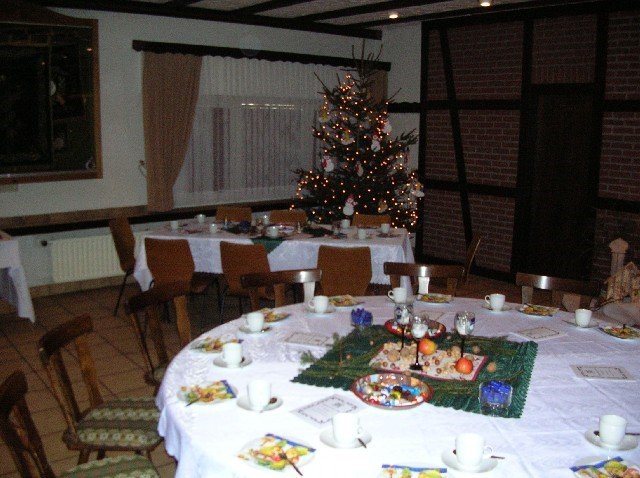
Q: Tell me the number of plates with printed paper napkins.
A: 10